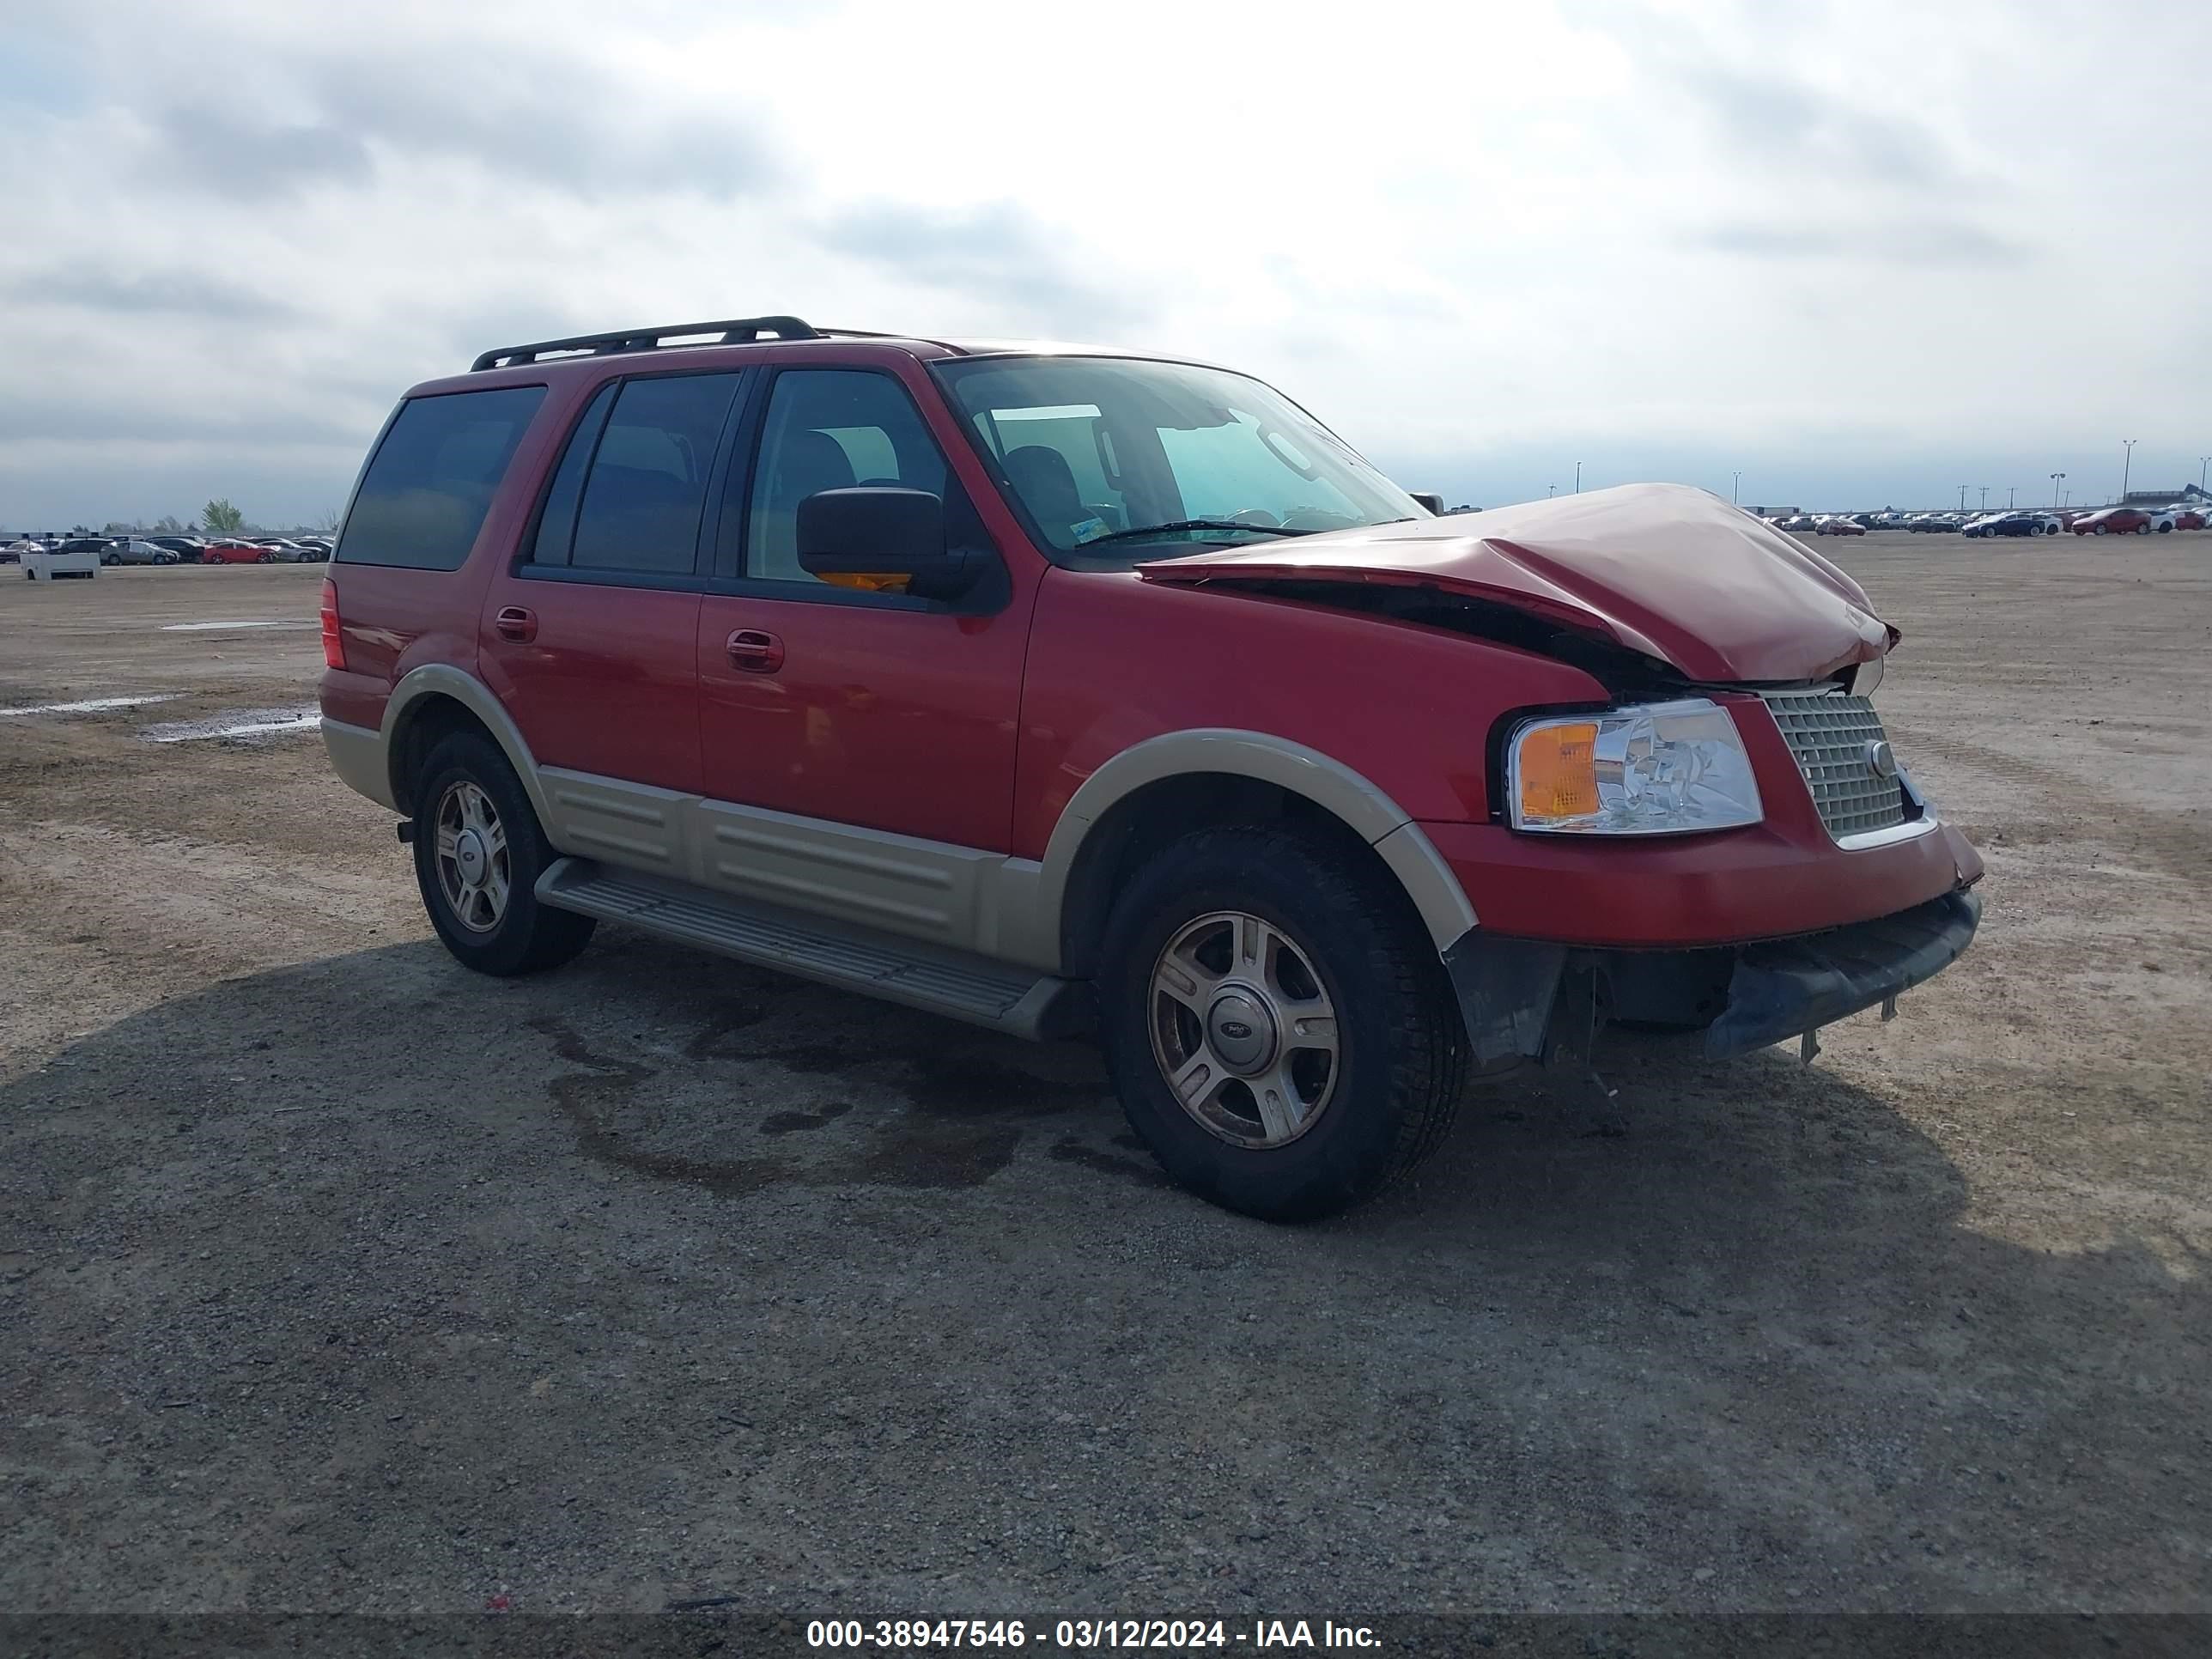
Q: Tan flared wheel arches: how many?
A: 2